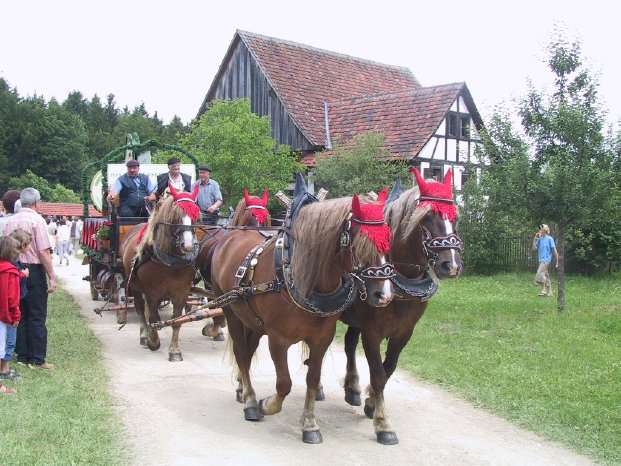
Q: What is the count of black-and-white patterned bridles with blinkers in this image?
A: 2